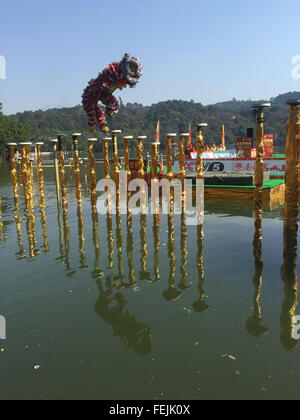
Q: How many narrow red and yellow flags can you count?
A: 3